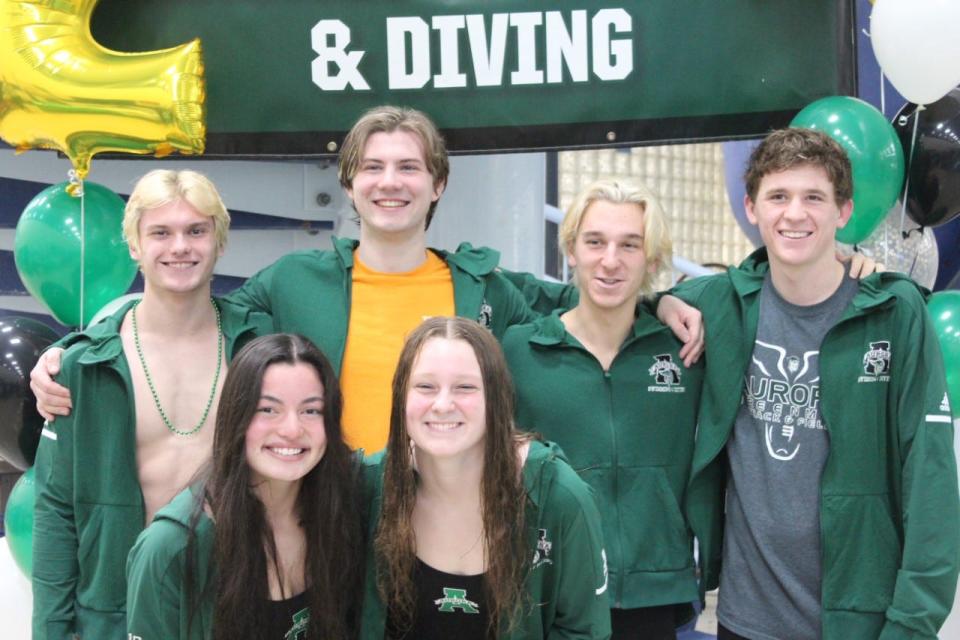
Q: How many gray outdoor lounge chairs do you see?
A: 0